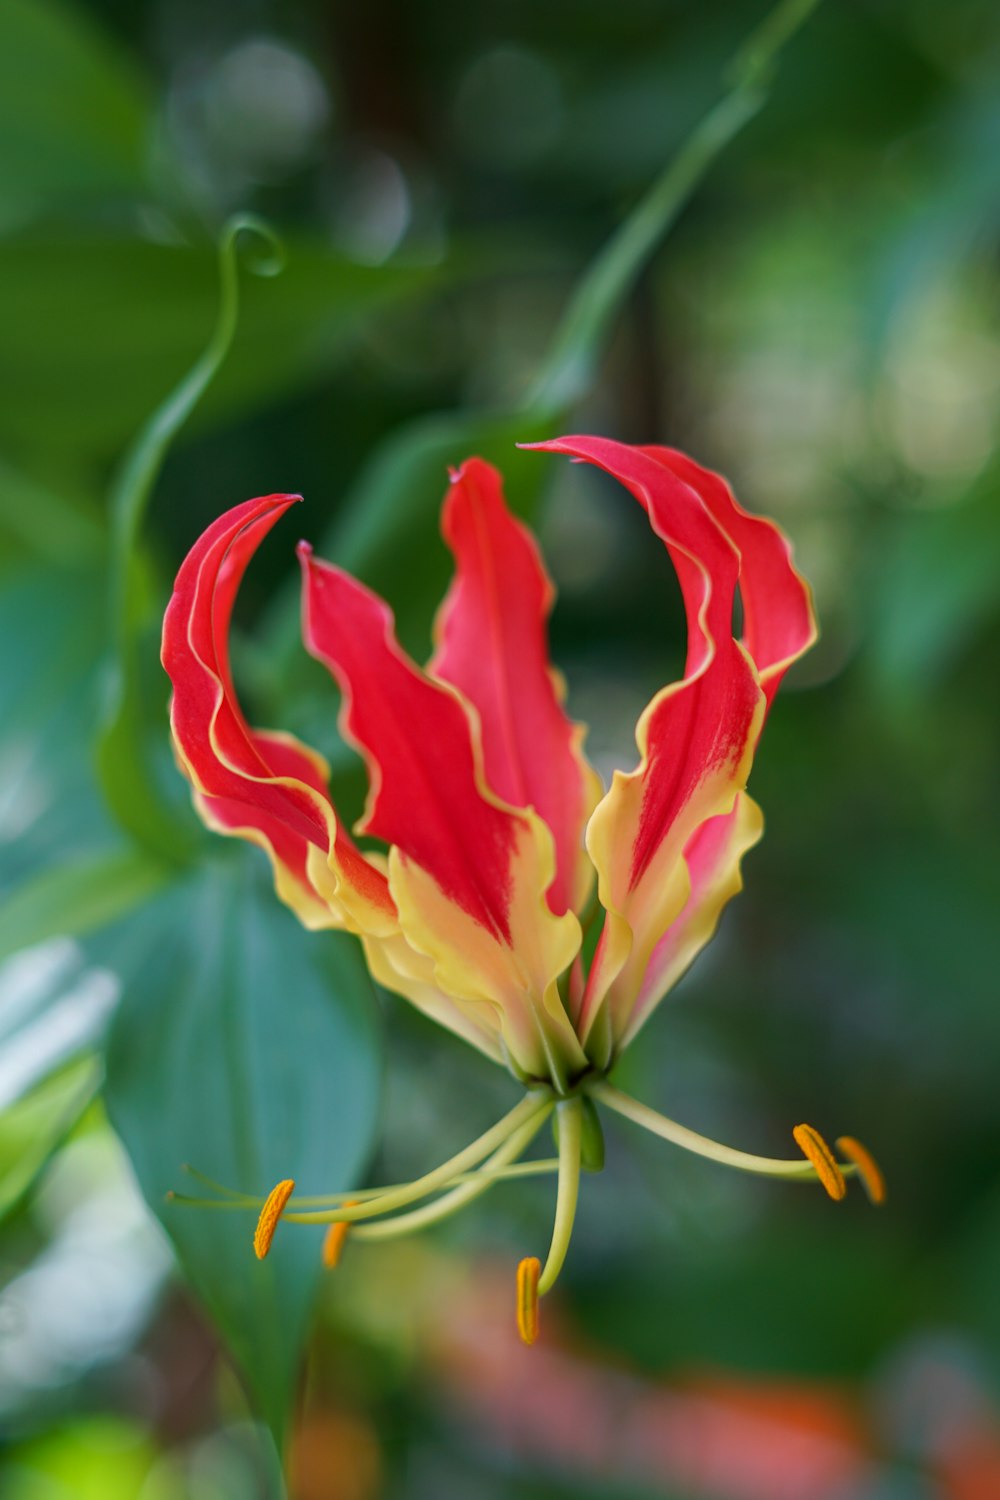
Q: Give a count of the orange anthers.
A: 5